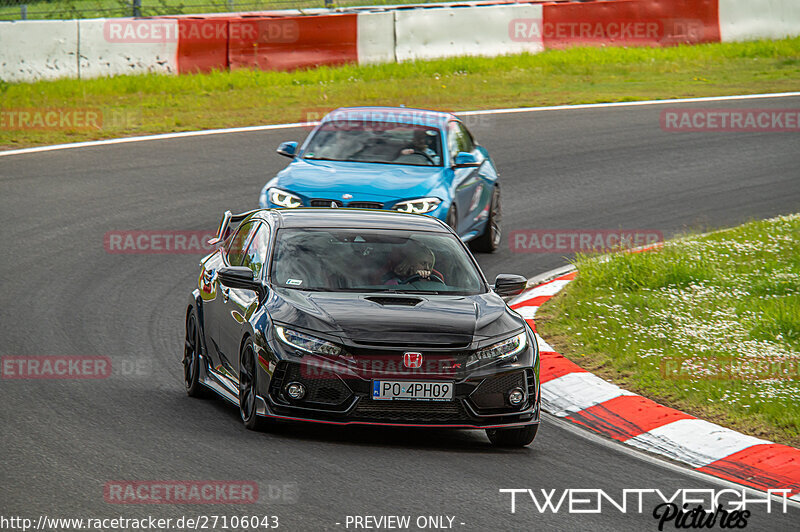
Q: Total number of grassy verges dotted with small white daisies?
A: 1